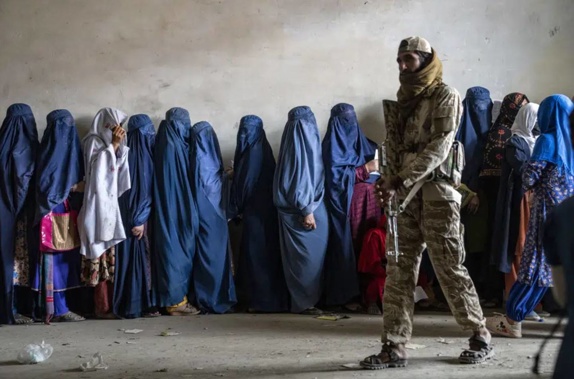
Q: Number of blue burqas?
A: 9